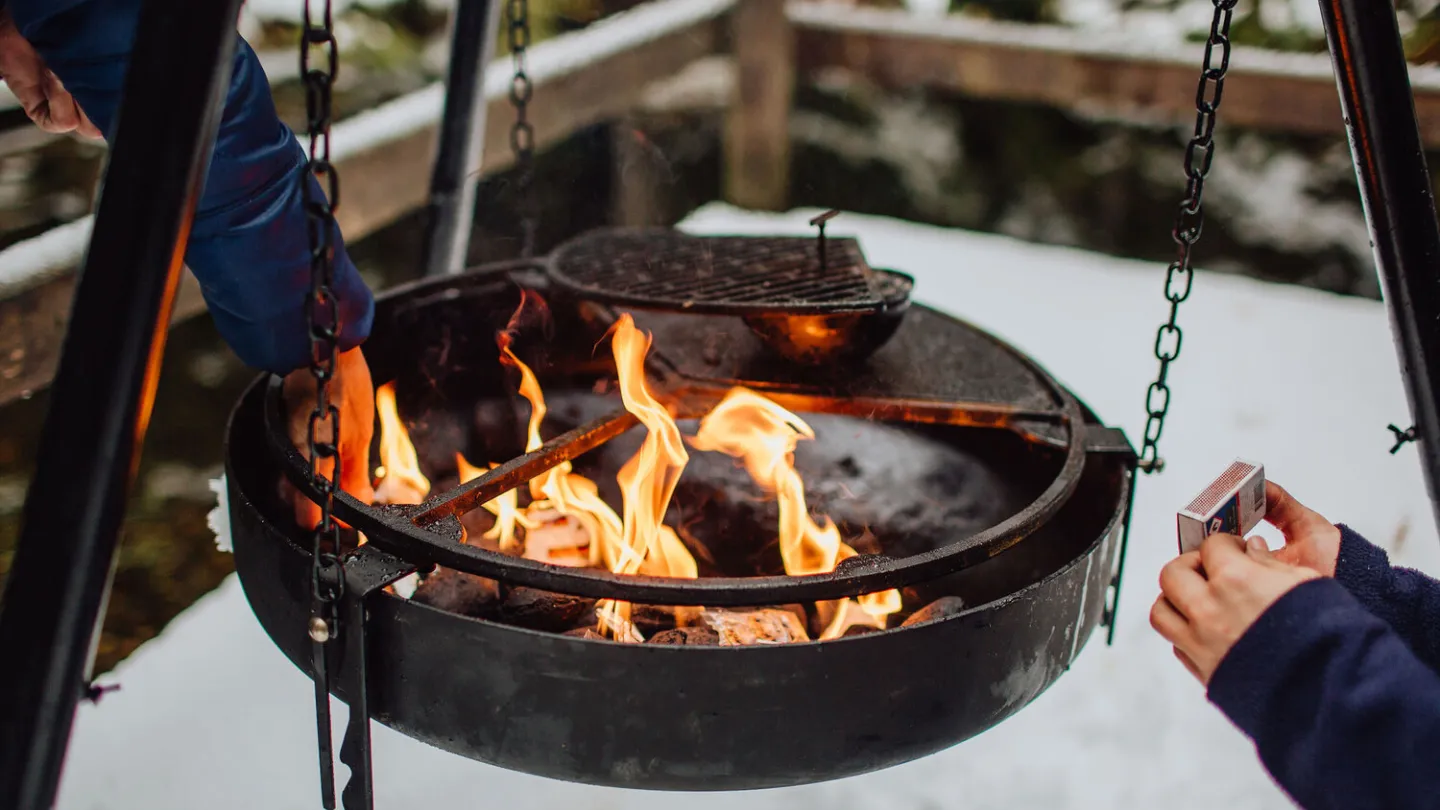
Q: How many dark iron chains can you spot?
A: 3